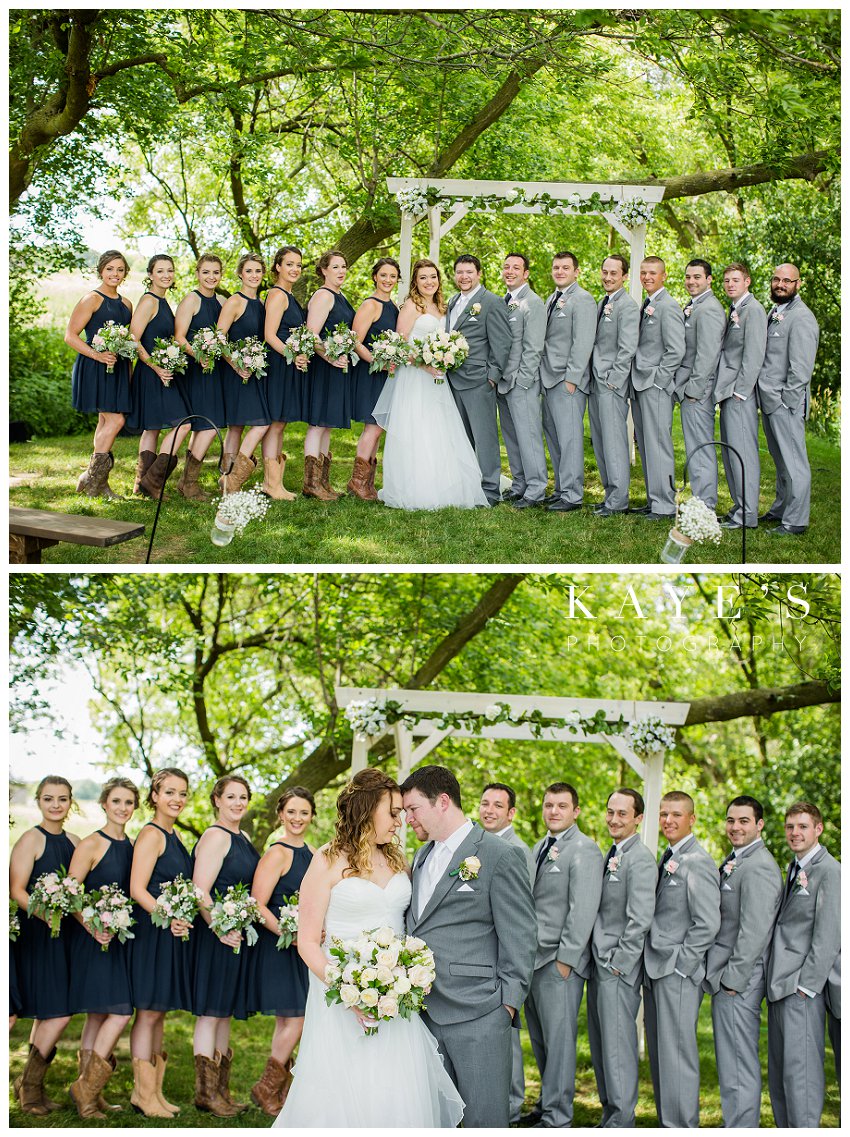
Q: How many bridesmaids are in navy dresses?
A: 7